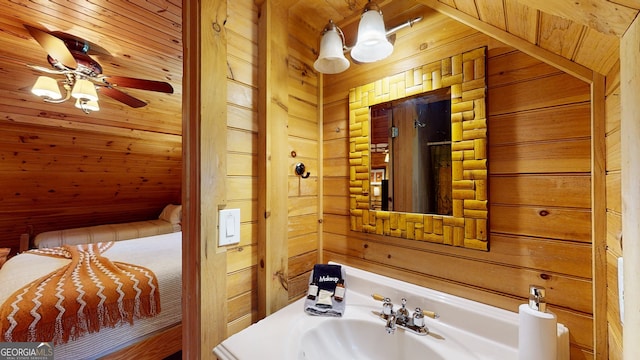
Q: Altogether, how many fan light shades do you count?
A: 3